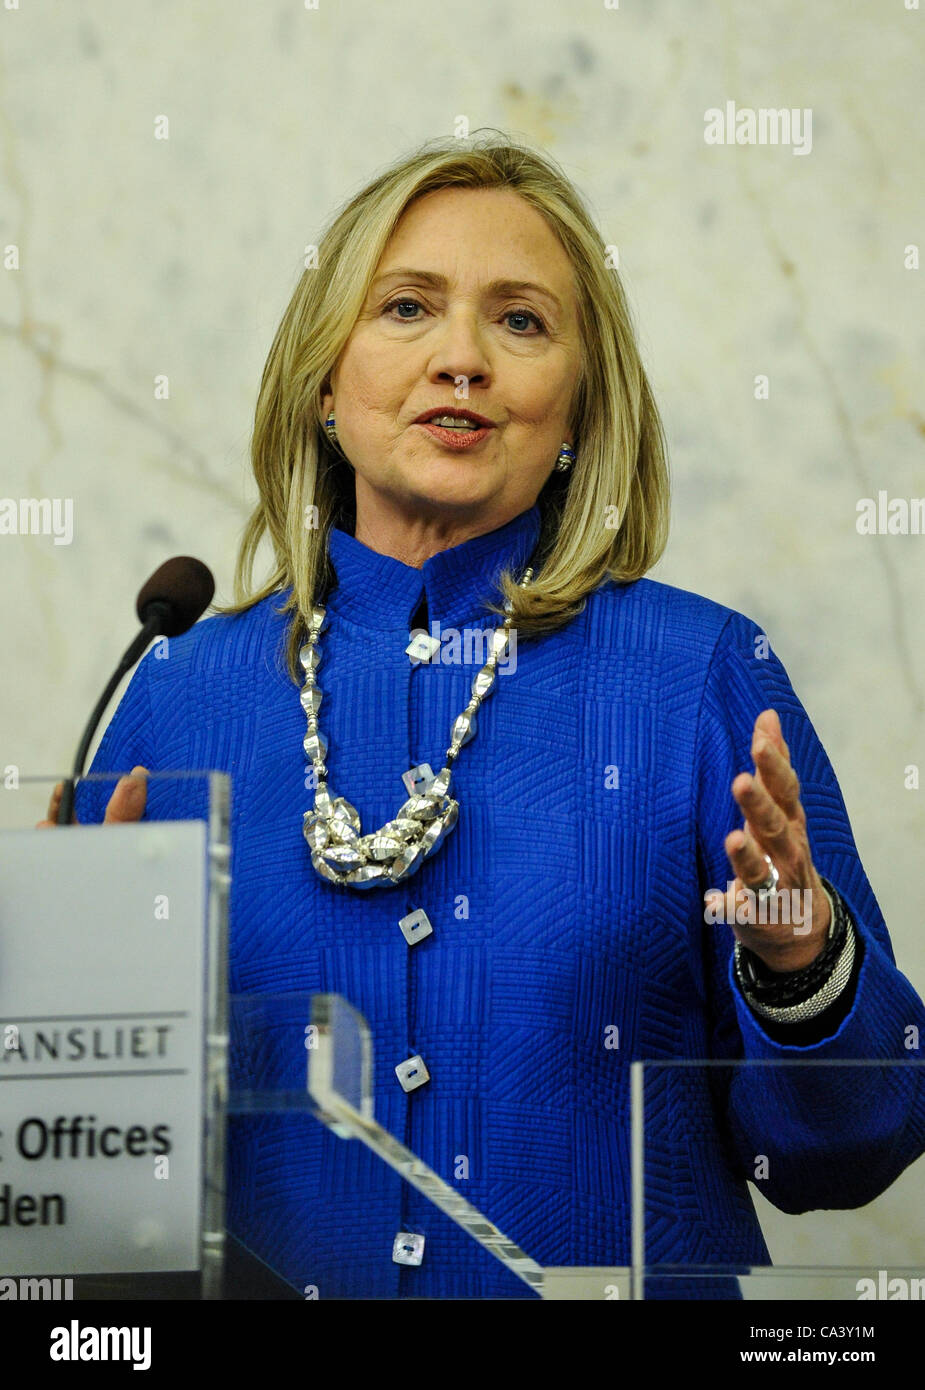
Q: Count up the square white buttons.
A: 5